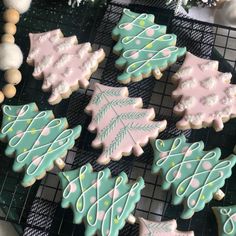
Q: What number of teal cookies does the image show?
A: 5